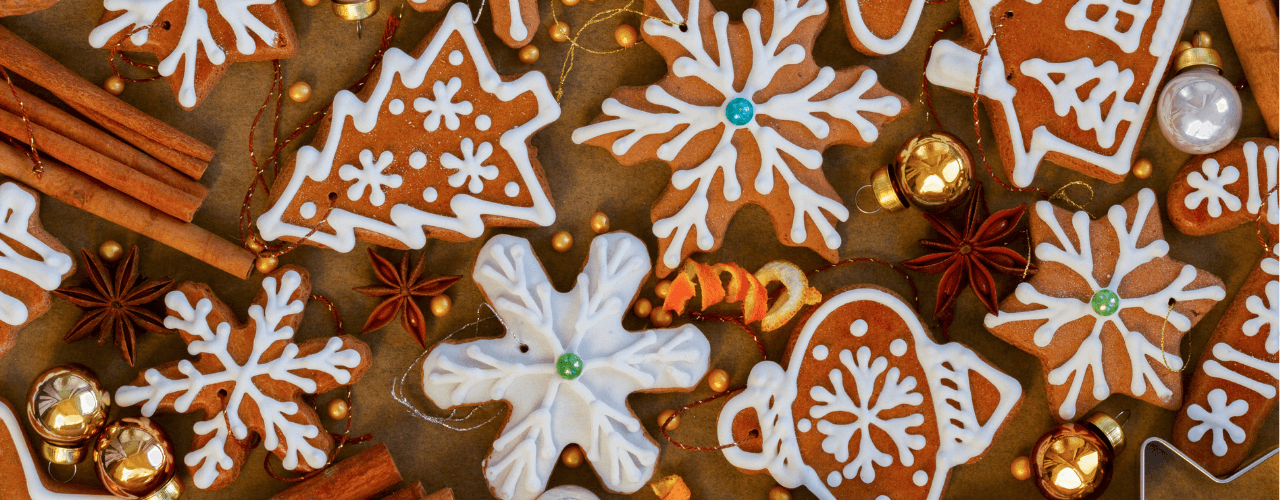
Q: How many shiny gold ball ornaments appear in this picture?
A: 4